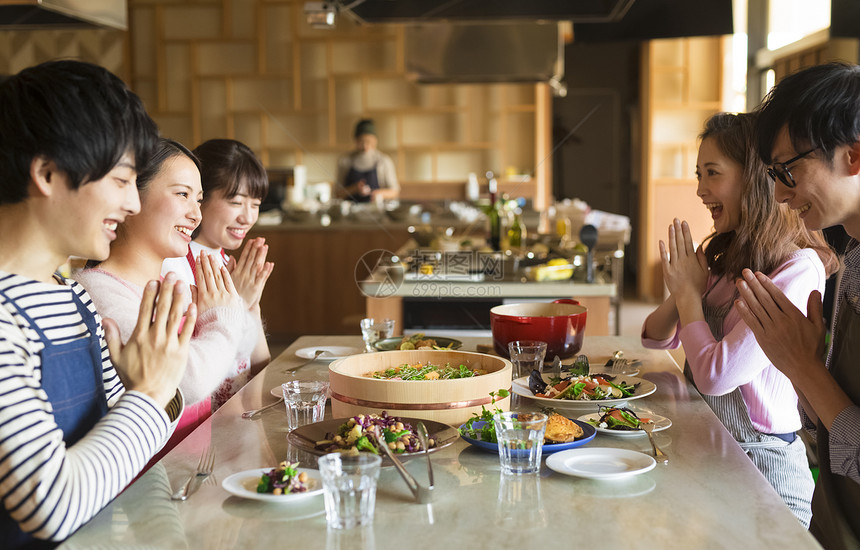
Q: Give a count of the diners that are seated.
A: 5